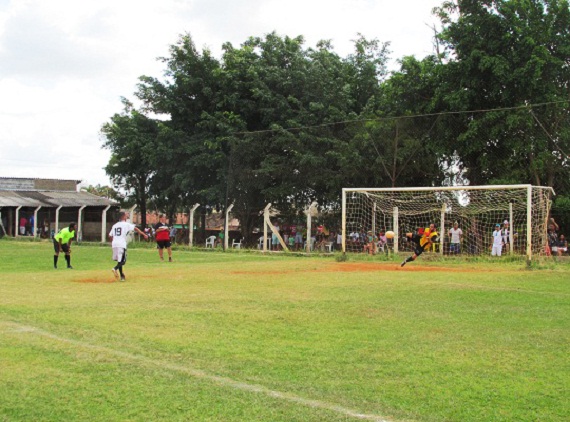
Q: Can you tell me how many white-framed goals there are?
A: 1